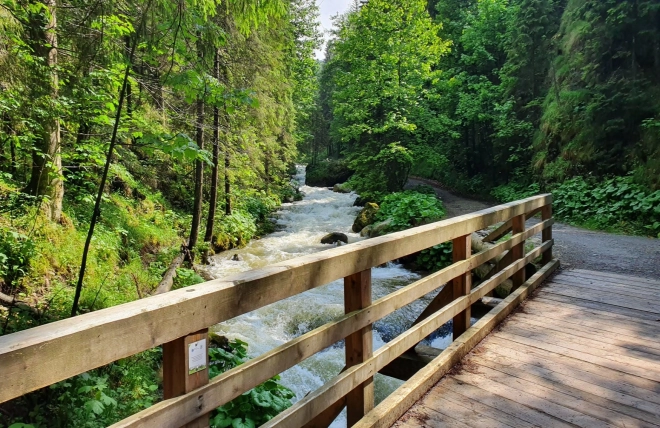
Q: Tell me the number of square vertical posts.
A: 5